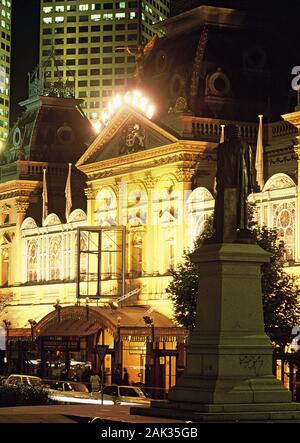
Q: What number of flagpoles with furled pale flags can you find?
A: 4